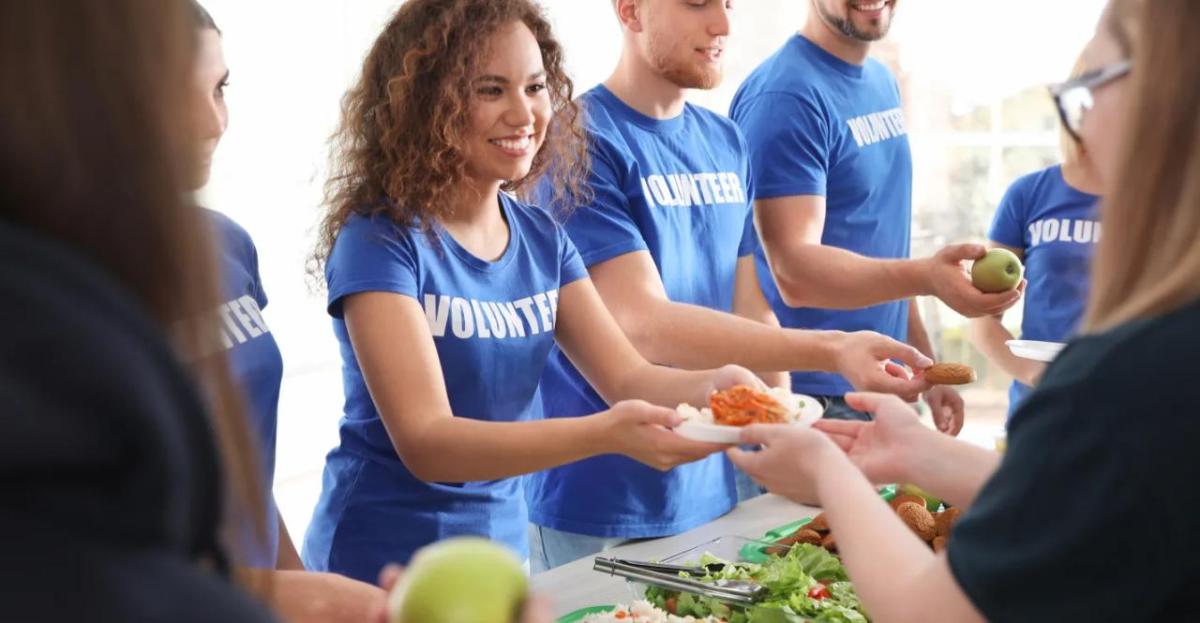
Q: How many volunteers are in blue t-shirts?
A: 5